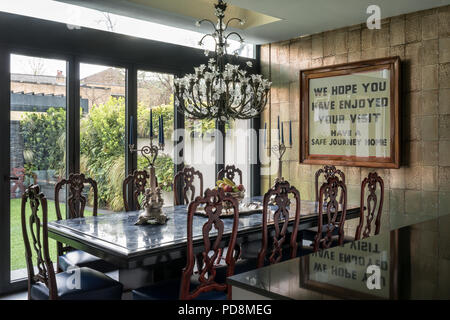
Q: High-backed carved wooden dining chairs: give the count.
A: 10